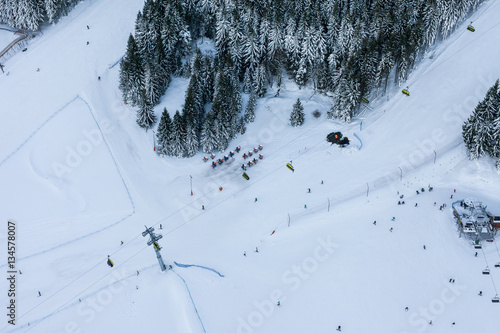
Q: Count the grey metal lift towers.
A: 1